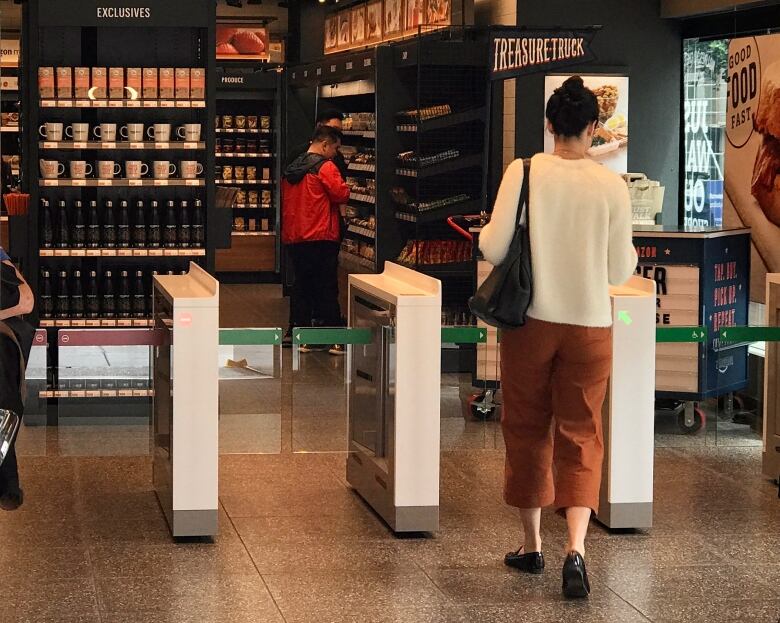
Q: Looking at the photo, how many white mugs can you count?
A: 12